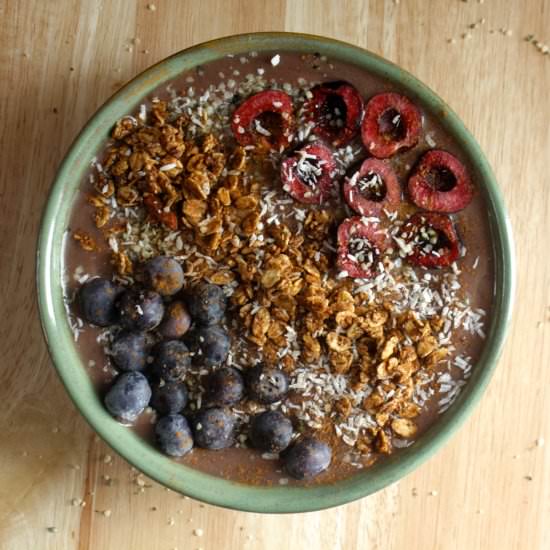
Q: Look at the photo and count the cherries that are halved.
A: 8